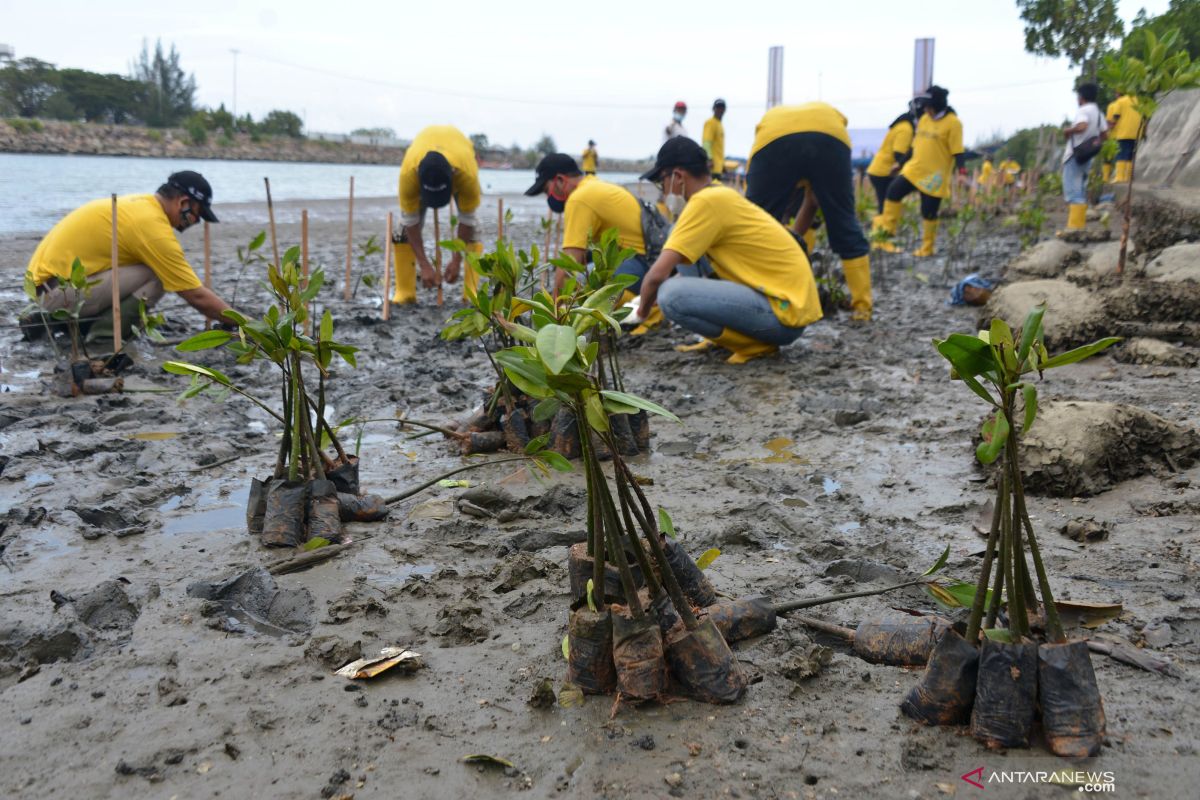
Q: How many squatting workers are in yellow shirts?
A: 3